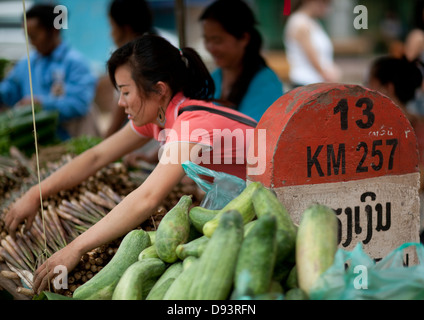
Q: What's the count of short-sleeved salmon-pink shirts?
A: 1